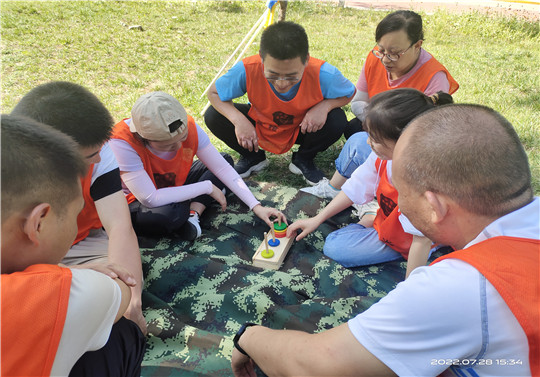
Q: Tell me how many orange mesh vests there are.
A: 7